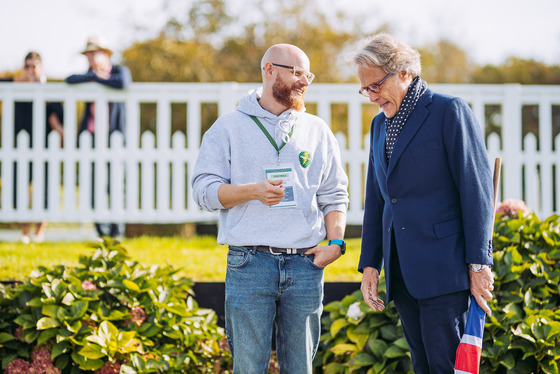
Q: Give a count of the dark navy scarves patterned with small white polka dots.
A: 1